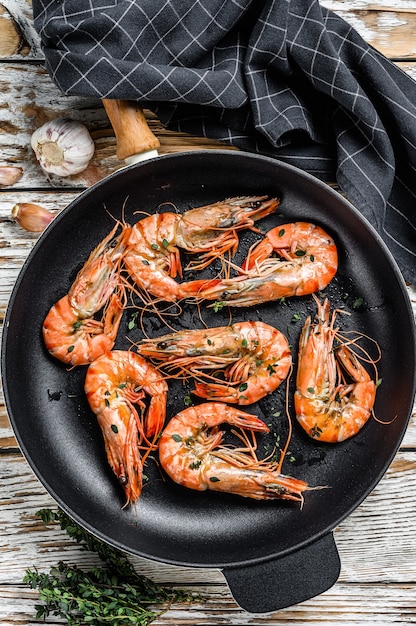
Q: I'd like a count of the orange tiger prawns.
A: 7